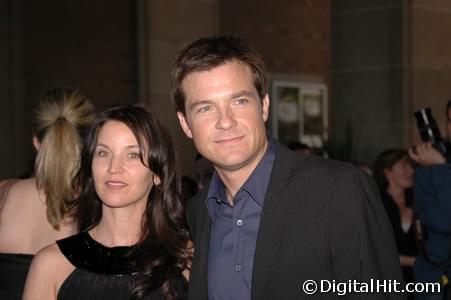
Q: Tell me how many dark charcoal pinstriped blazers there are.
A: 1